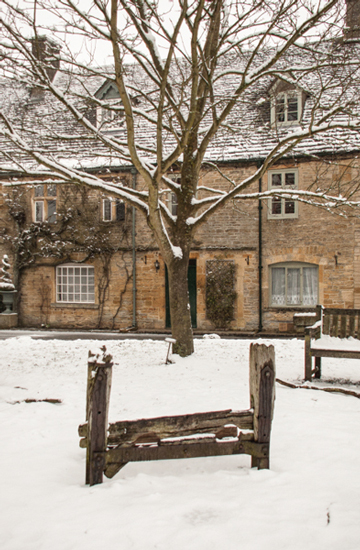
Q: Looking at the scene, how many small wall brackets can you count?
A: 3